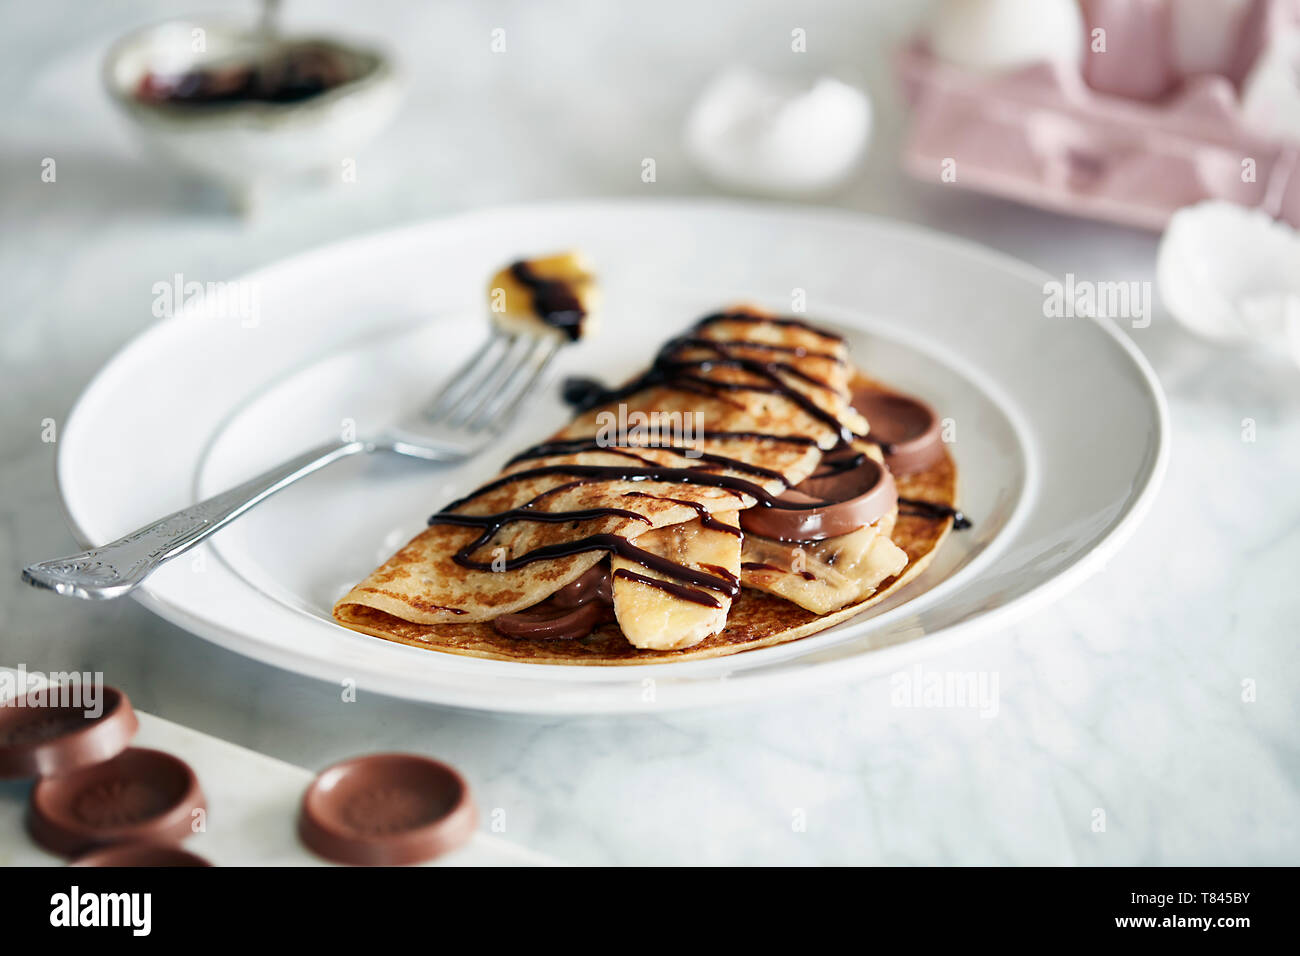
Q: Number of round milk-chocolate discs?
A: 7